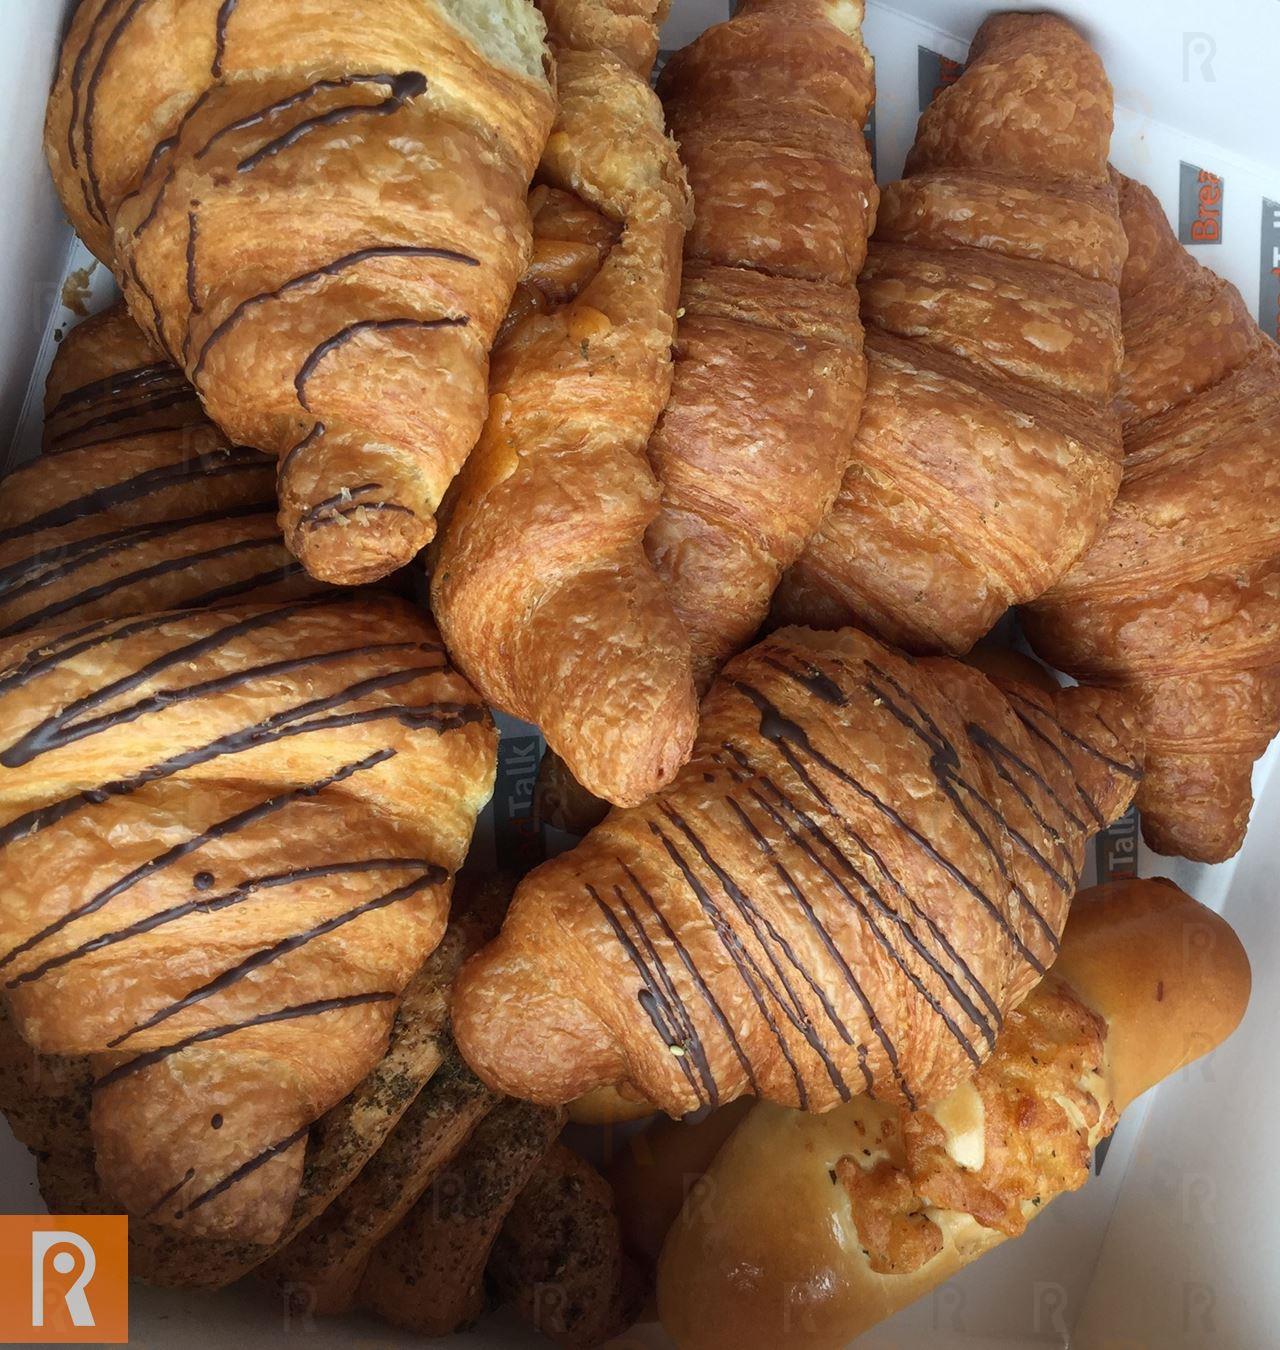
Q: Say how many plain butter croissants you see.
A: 3